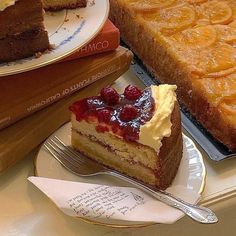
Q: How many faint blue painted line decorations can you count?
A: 1